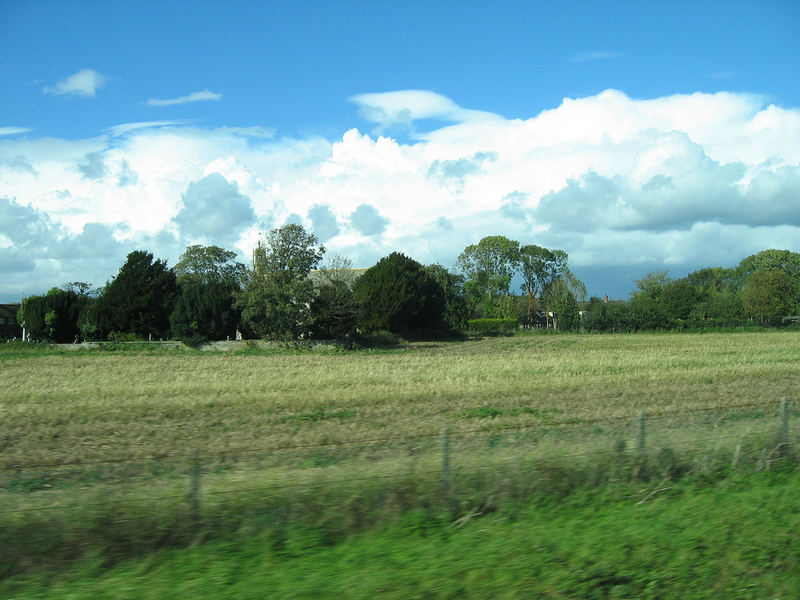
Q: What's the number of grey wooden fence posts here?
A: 4